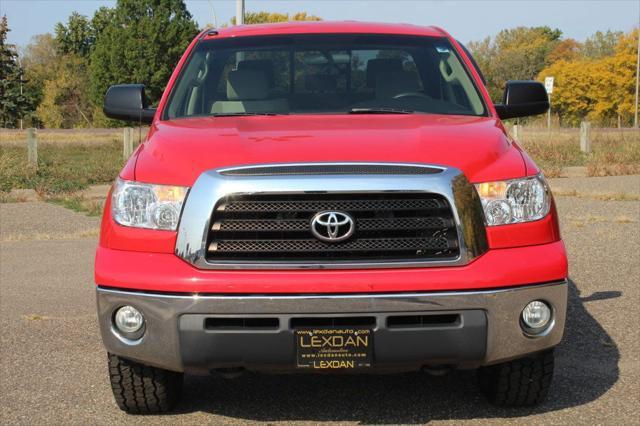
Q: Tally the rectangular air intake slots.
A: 3